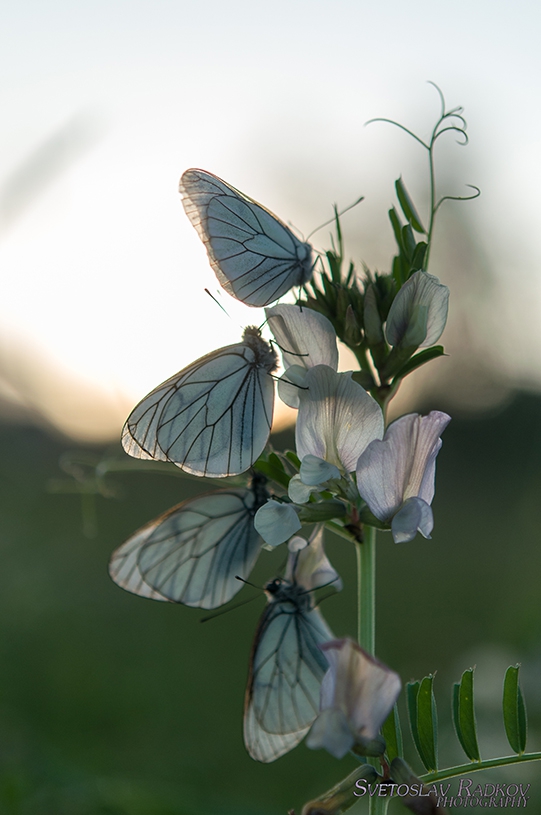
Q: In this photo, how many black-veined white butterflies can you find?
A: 4